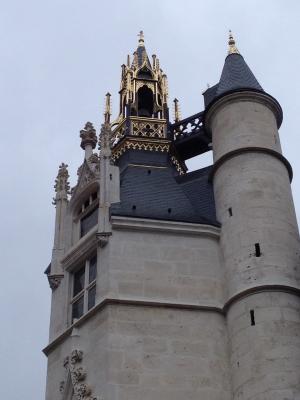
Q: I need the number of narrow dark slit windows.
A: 3